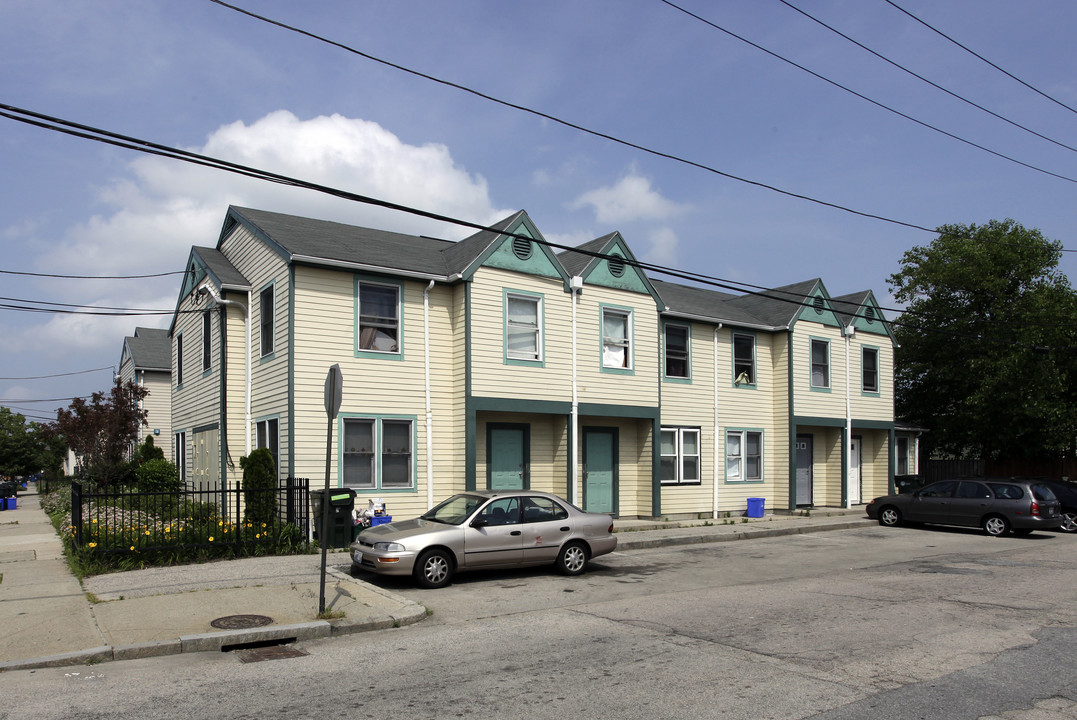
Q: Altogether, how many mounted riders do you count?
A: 0